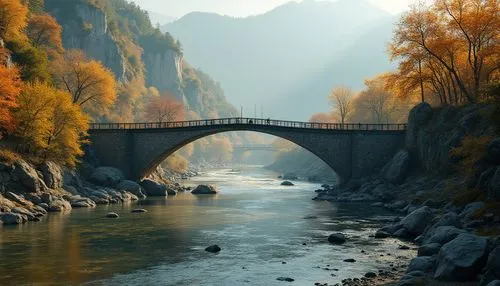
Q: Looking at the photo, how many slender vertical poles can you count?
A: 3